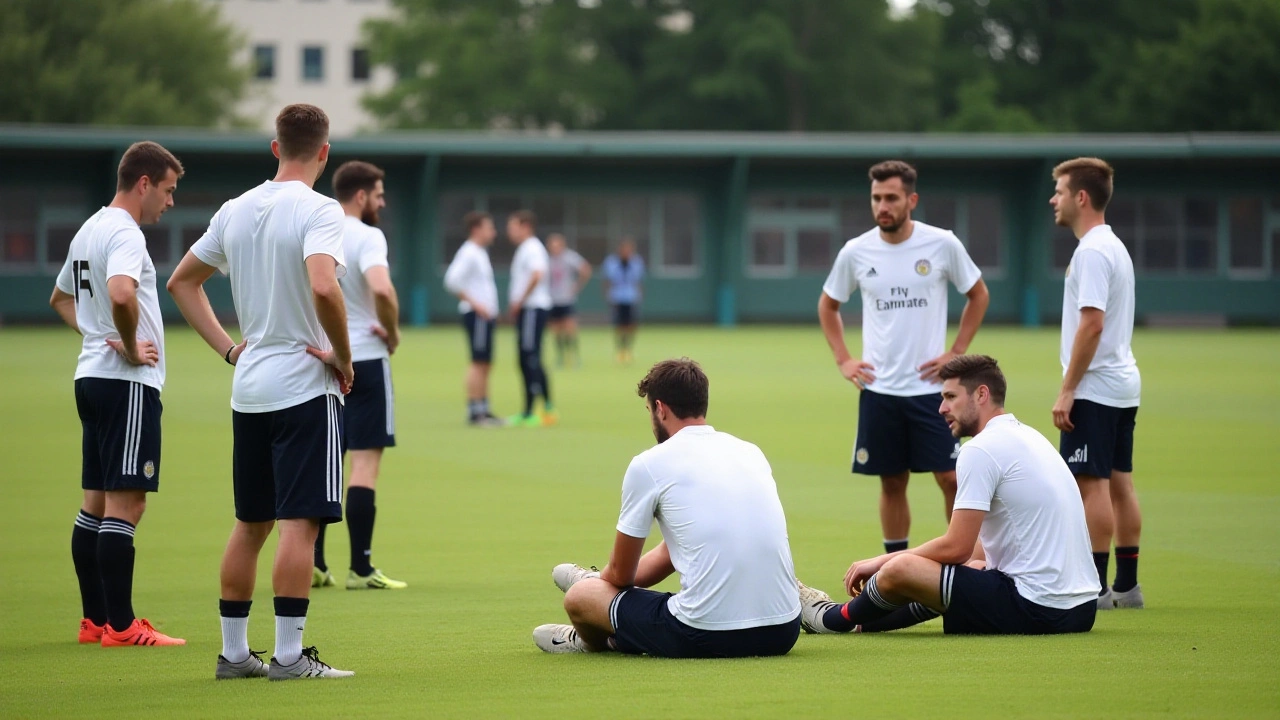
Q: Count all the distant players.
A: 4